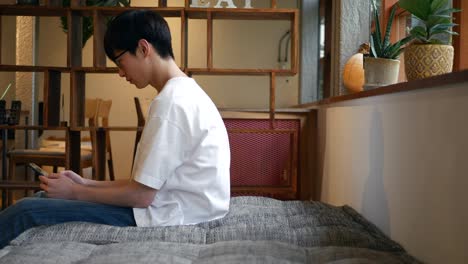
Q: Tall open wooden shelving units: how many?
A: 1